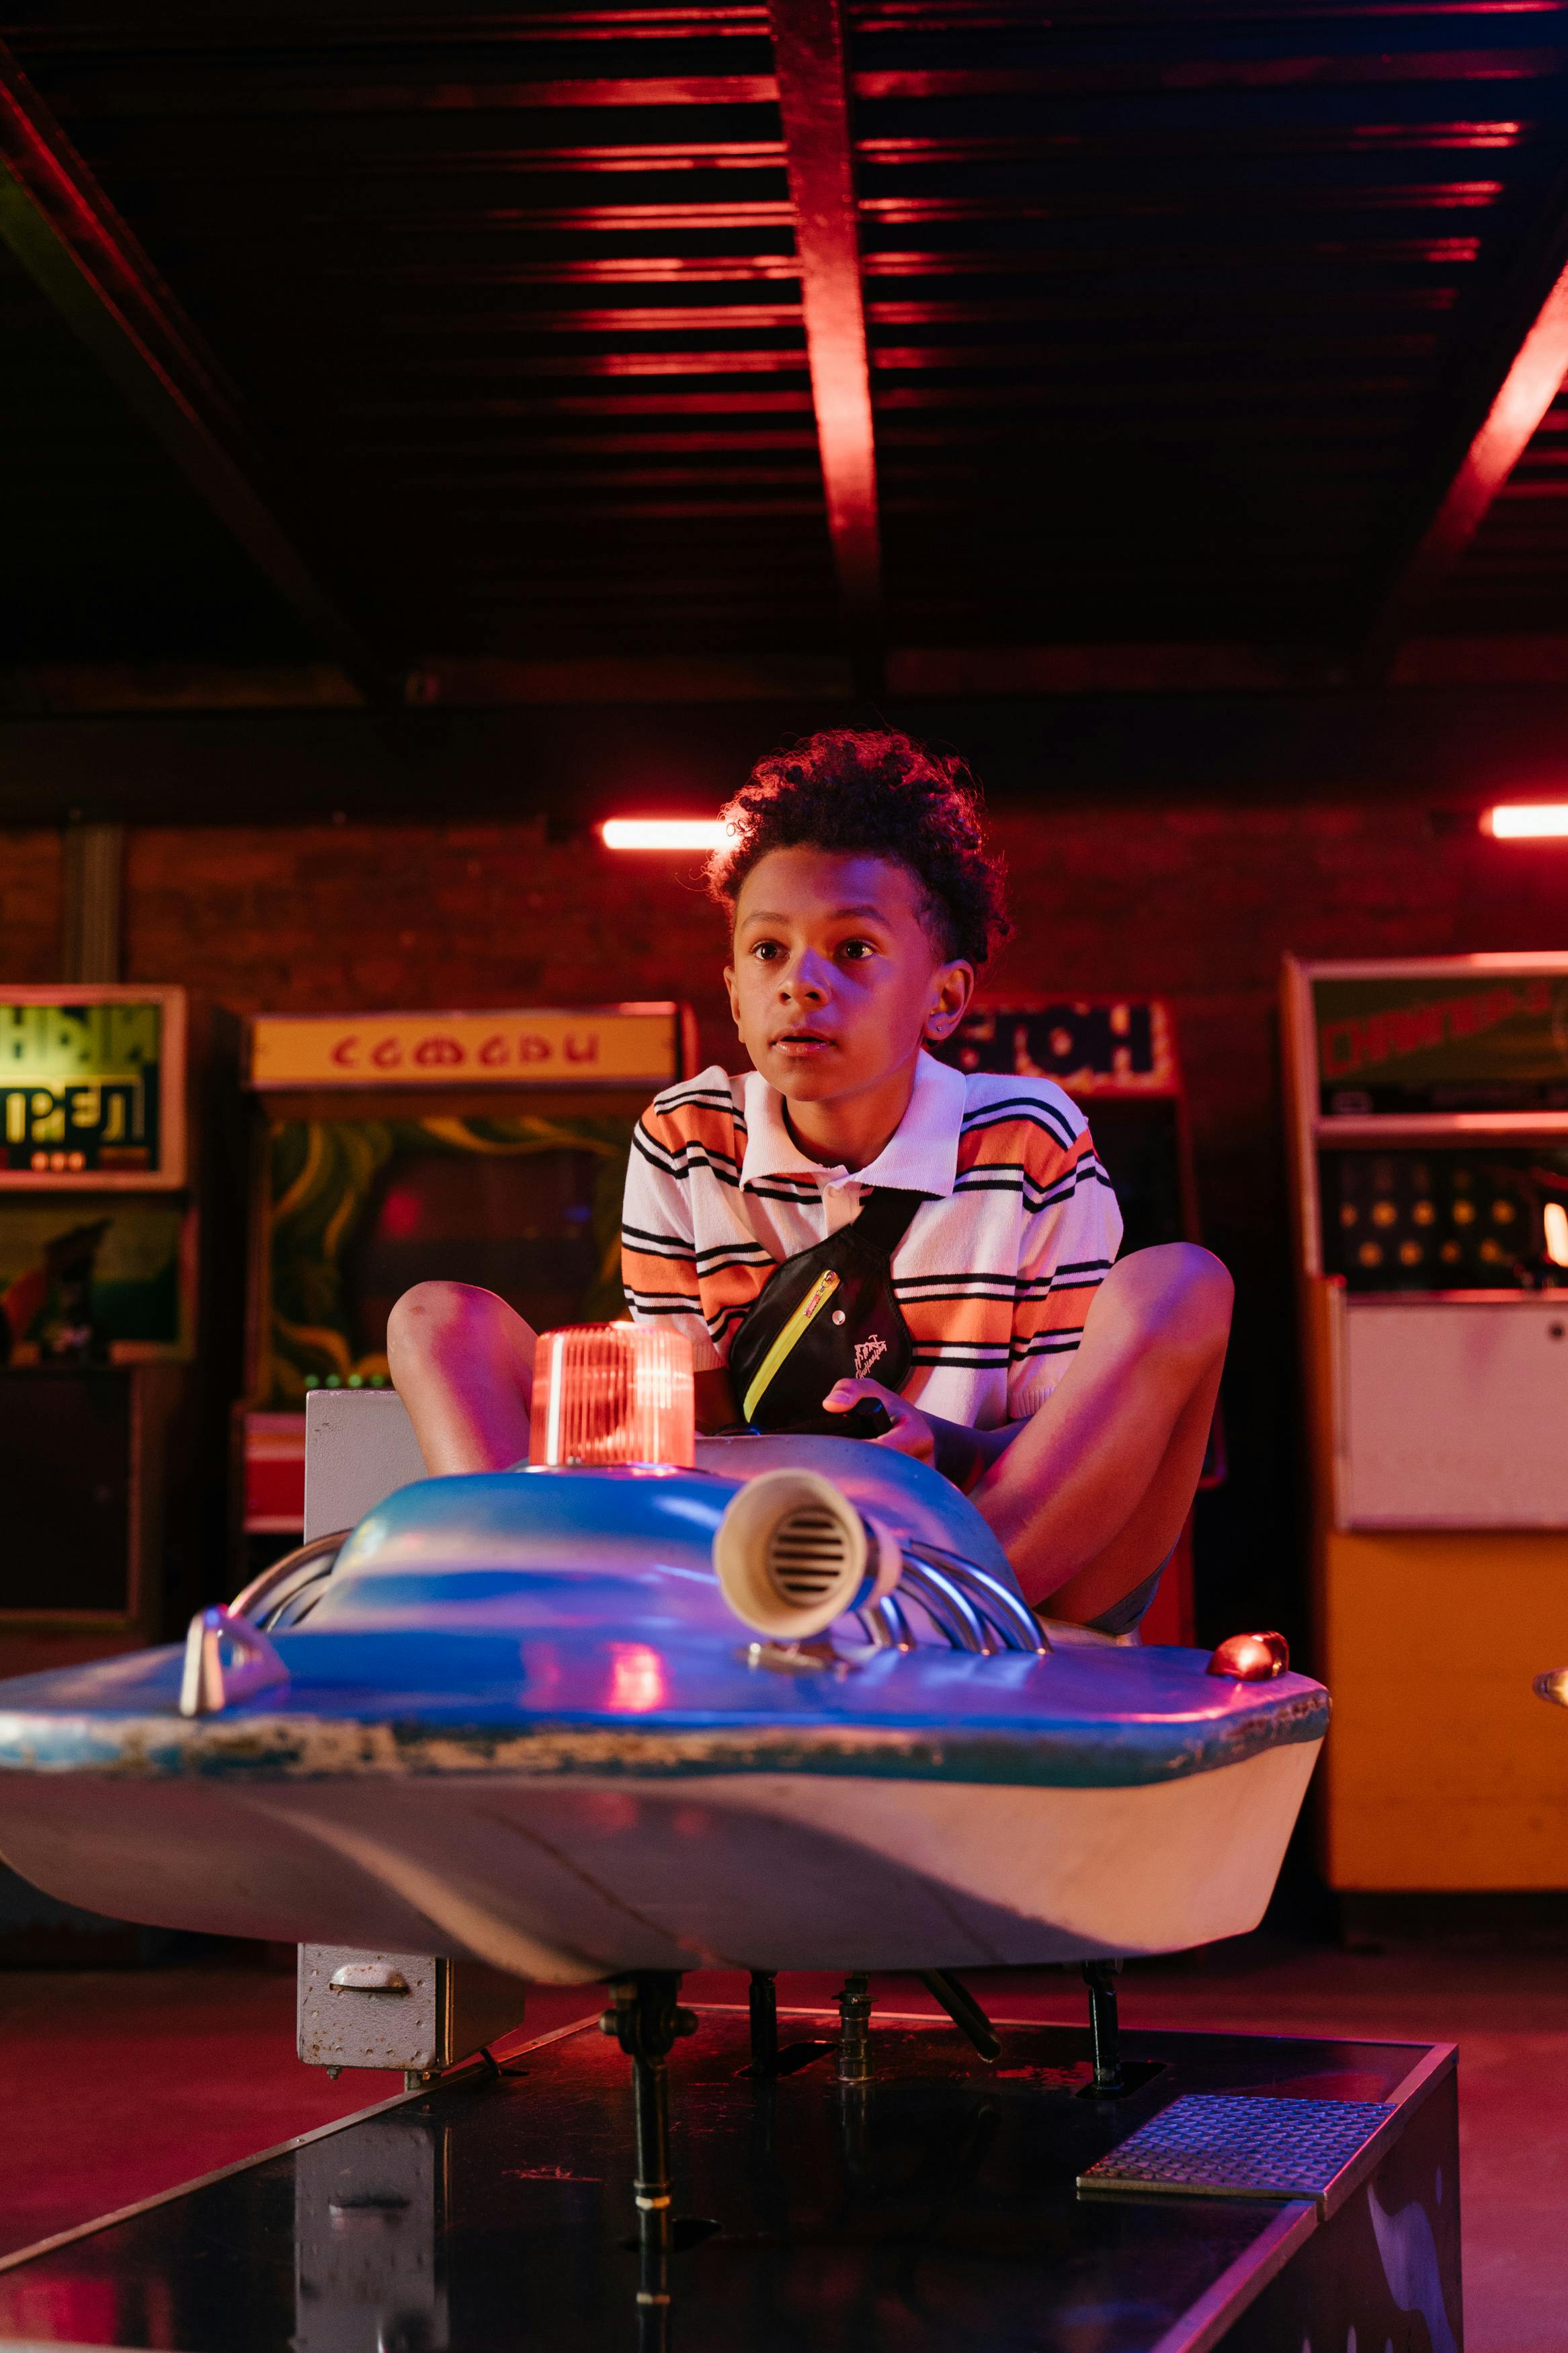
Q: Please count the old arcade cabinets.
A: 4